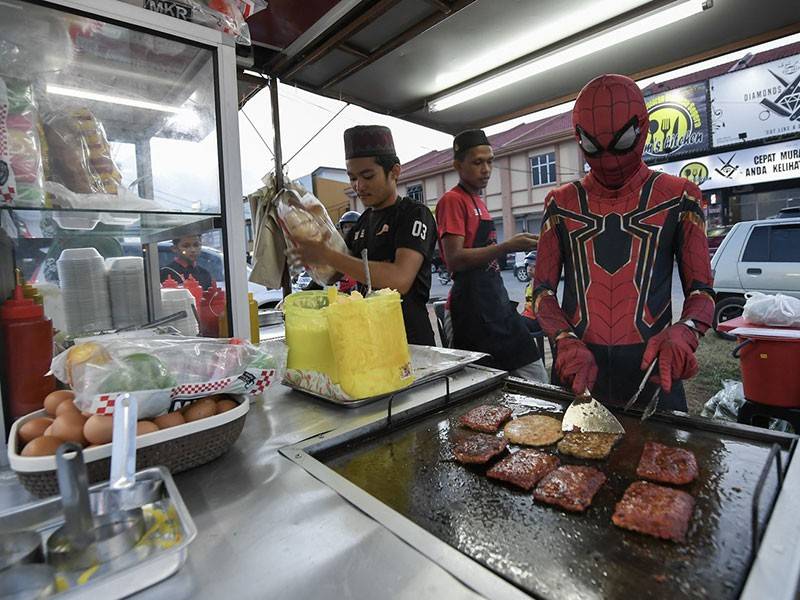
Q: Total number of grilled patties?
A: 8